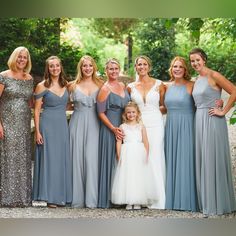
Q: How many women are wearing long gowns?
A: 7